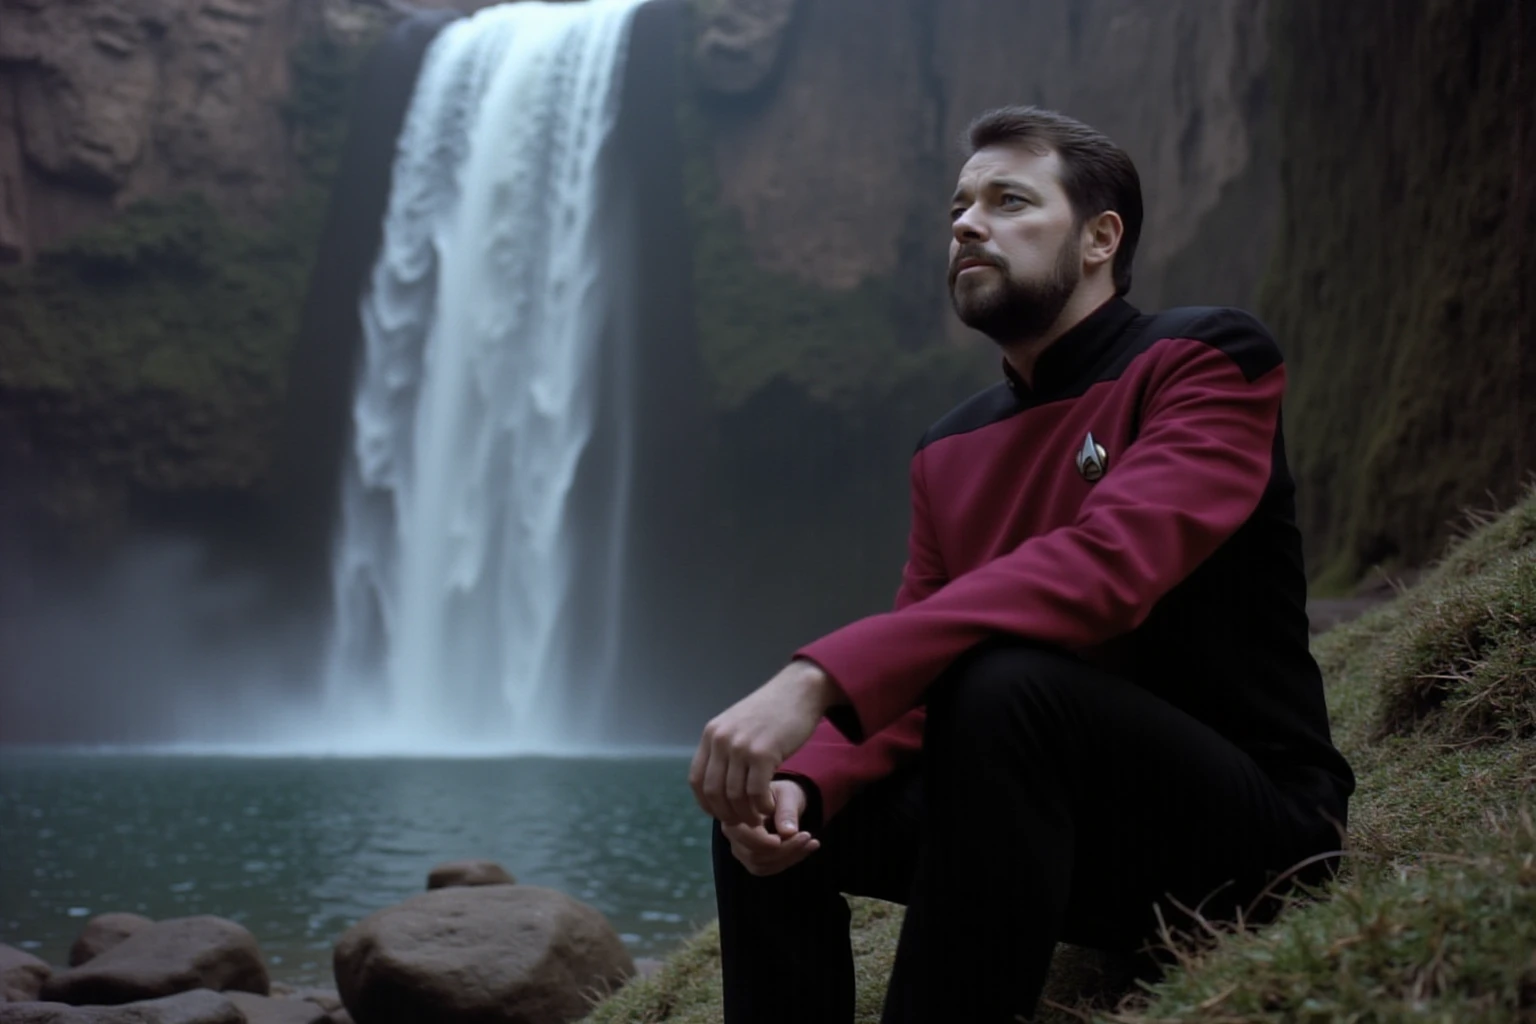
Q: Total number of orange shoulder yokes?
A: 0